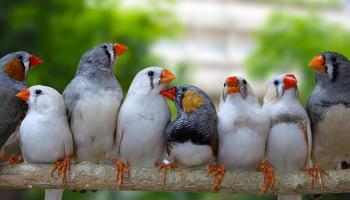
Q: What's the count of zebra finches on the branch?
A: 8